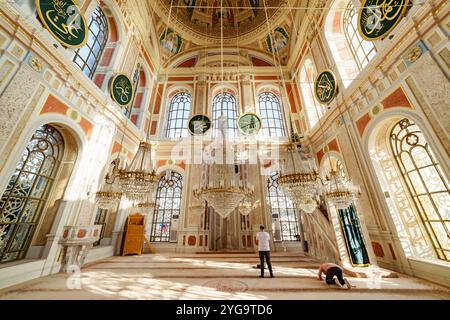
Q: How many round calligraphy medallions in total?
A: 6